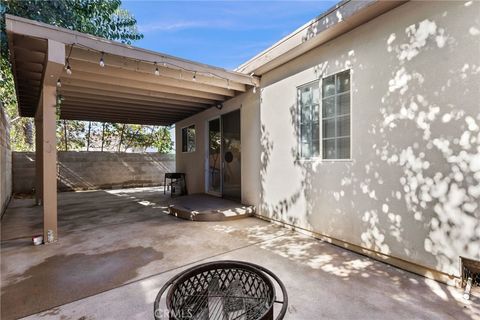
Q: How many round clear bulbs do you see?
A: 7